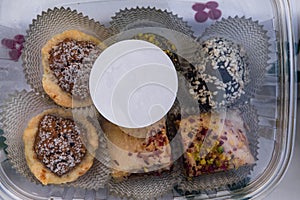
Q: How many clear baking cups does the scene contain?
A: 6